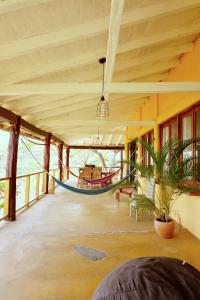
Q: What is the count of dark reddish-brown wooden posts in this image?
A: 5